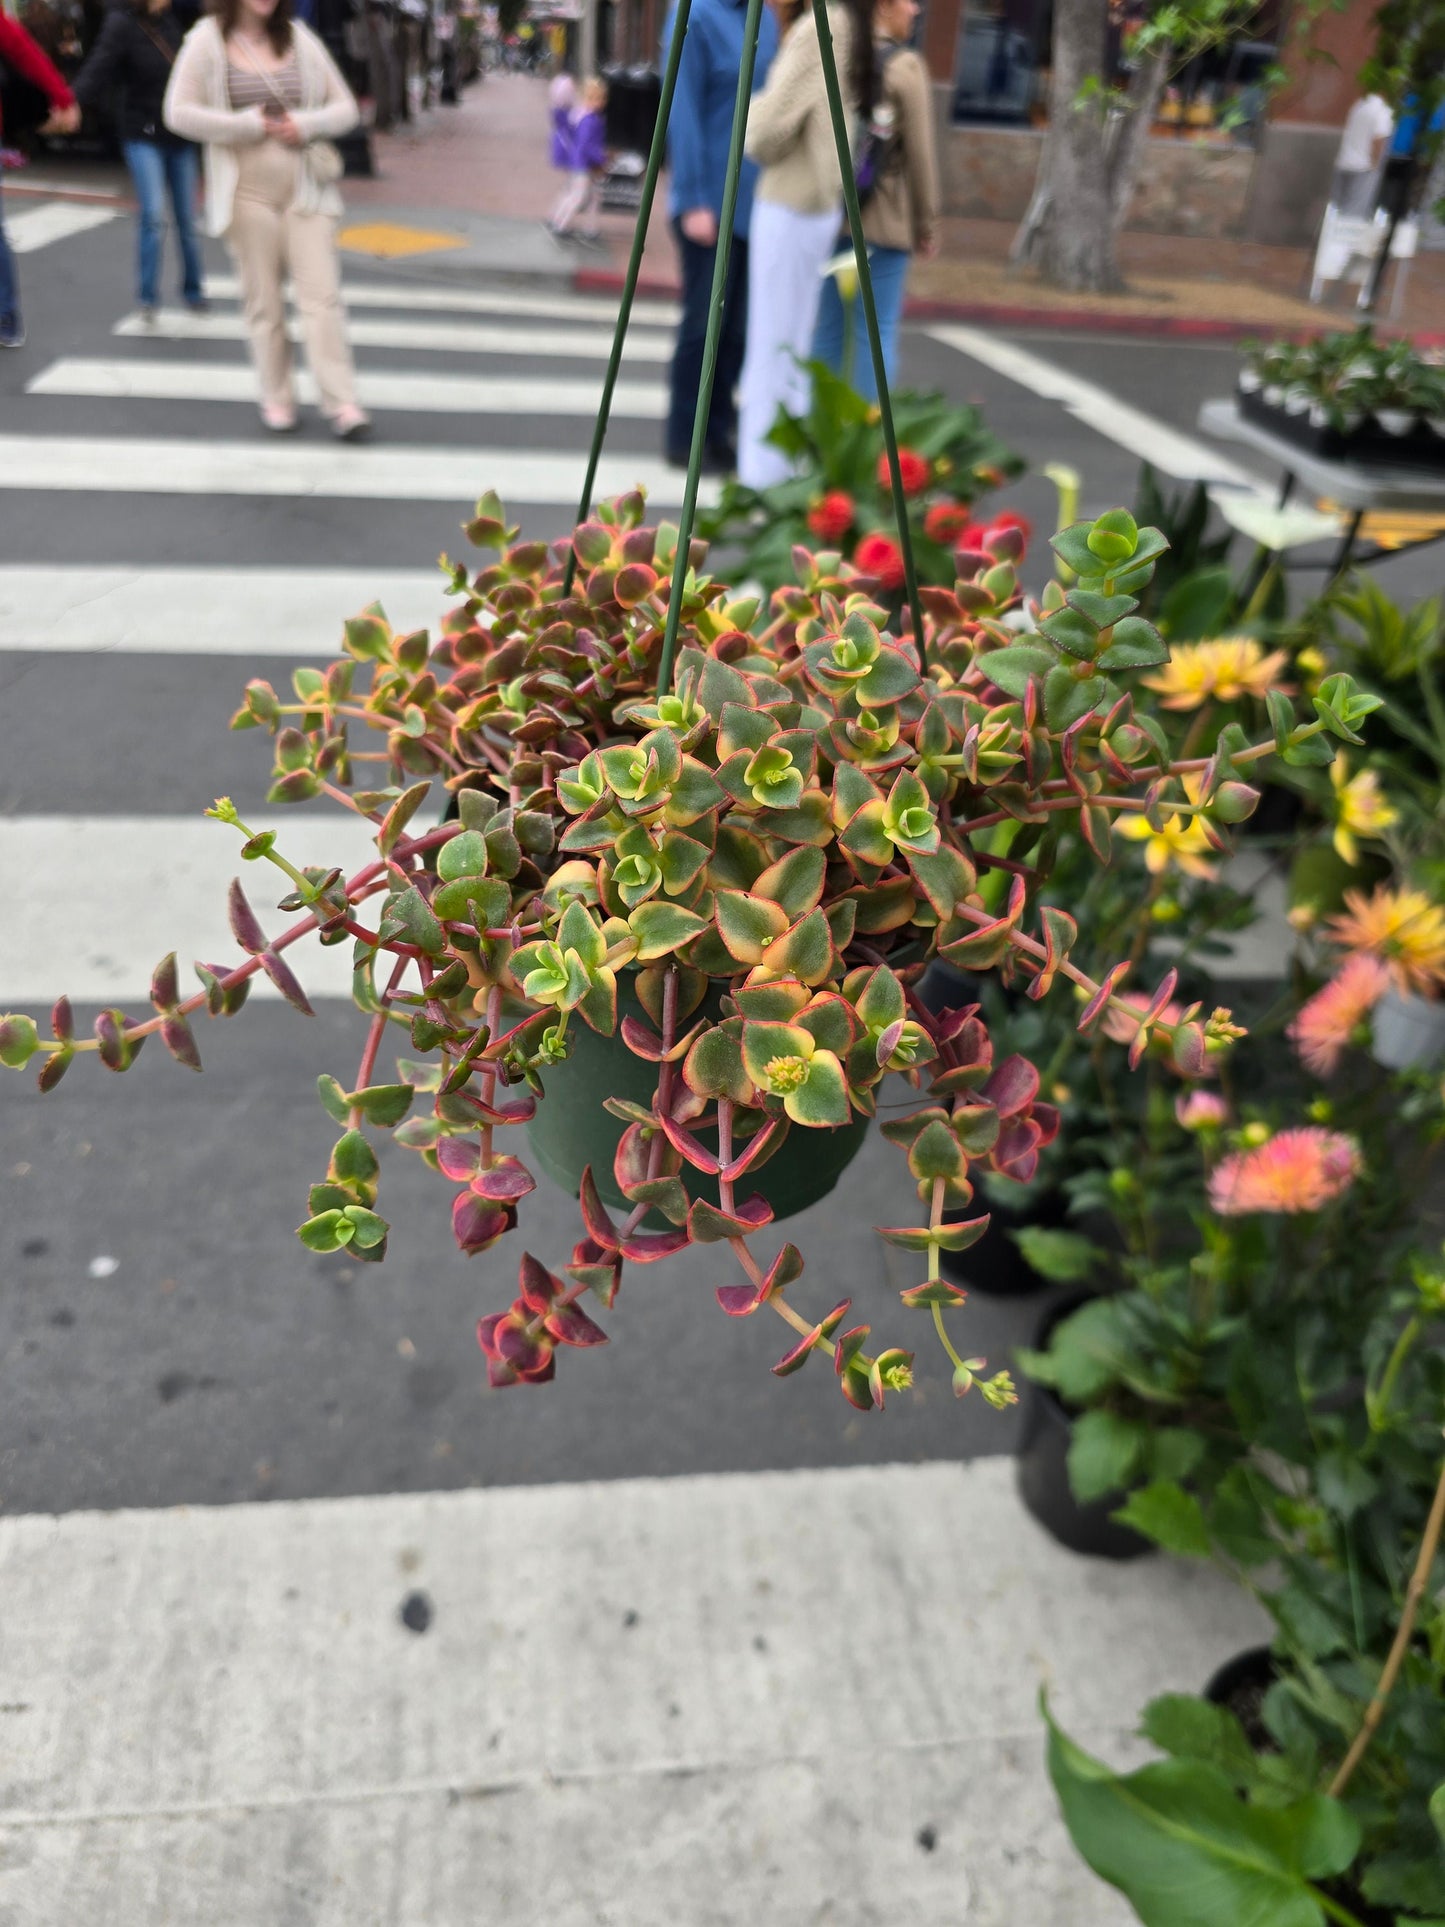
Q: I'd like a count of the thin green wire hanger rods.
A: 3